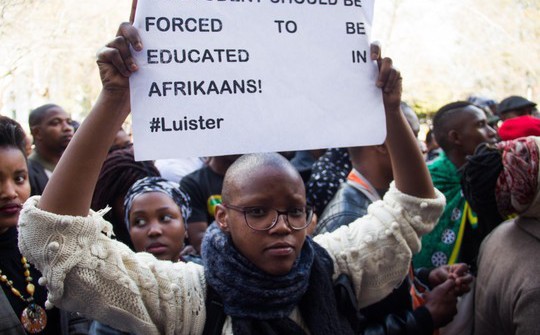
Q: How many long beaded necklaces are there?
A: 1